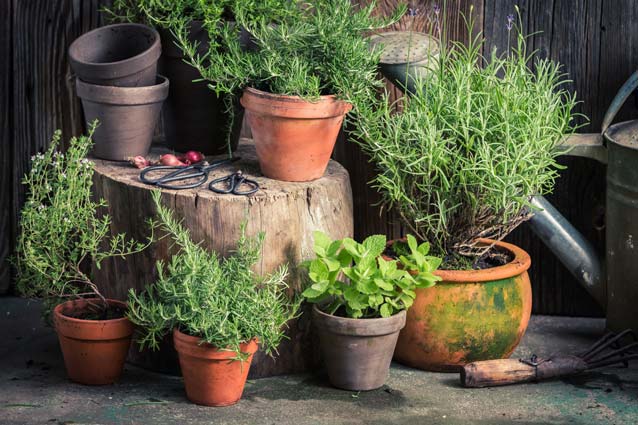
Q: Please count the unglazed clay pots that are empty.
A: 2